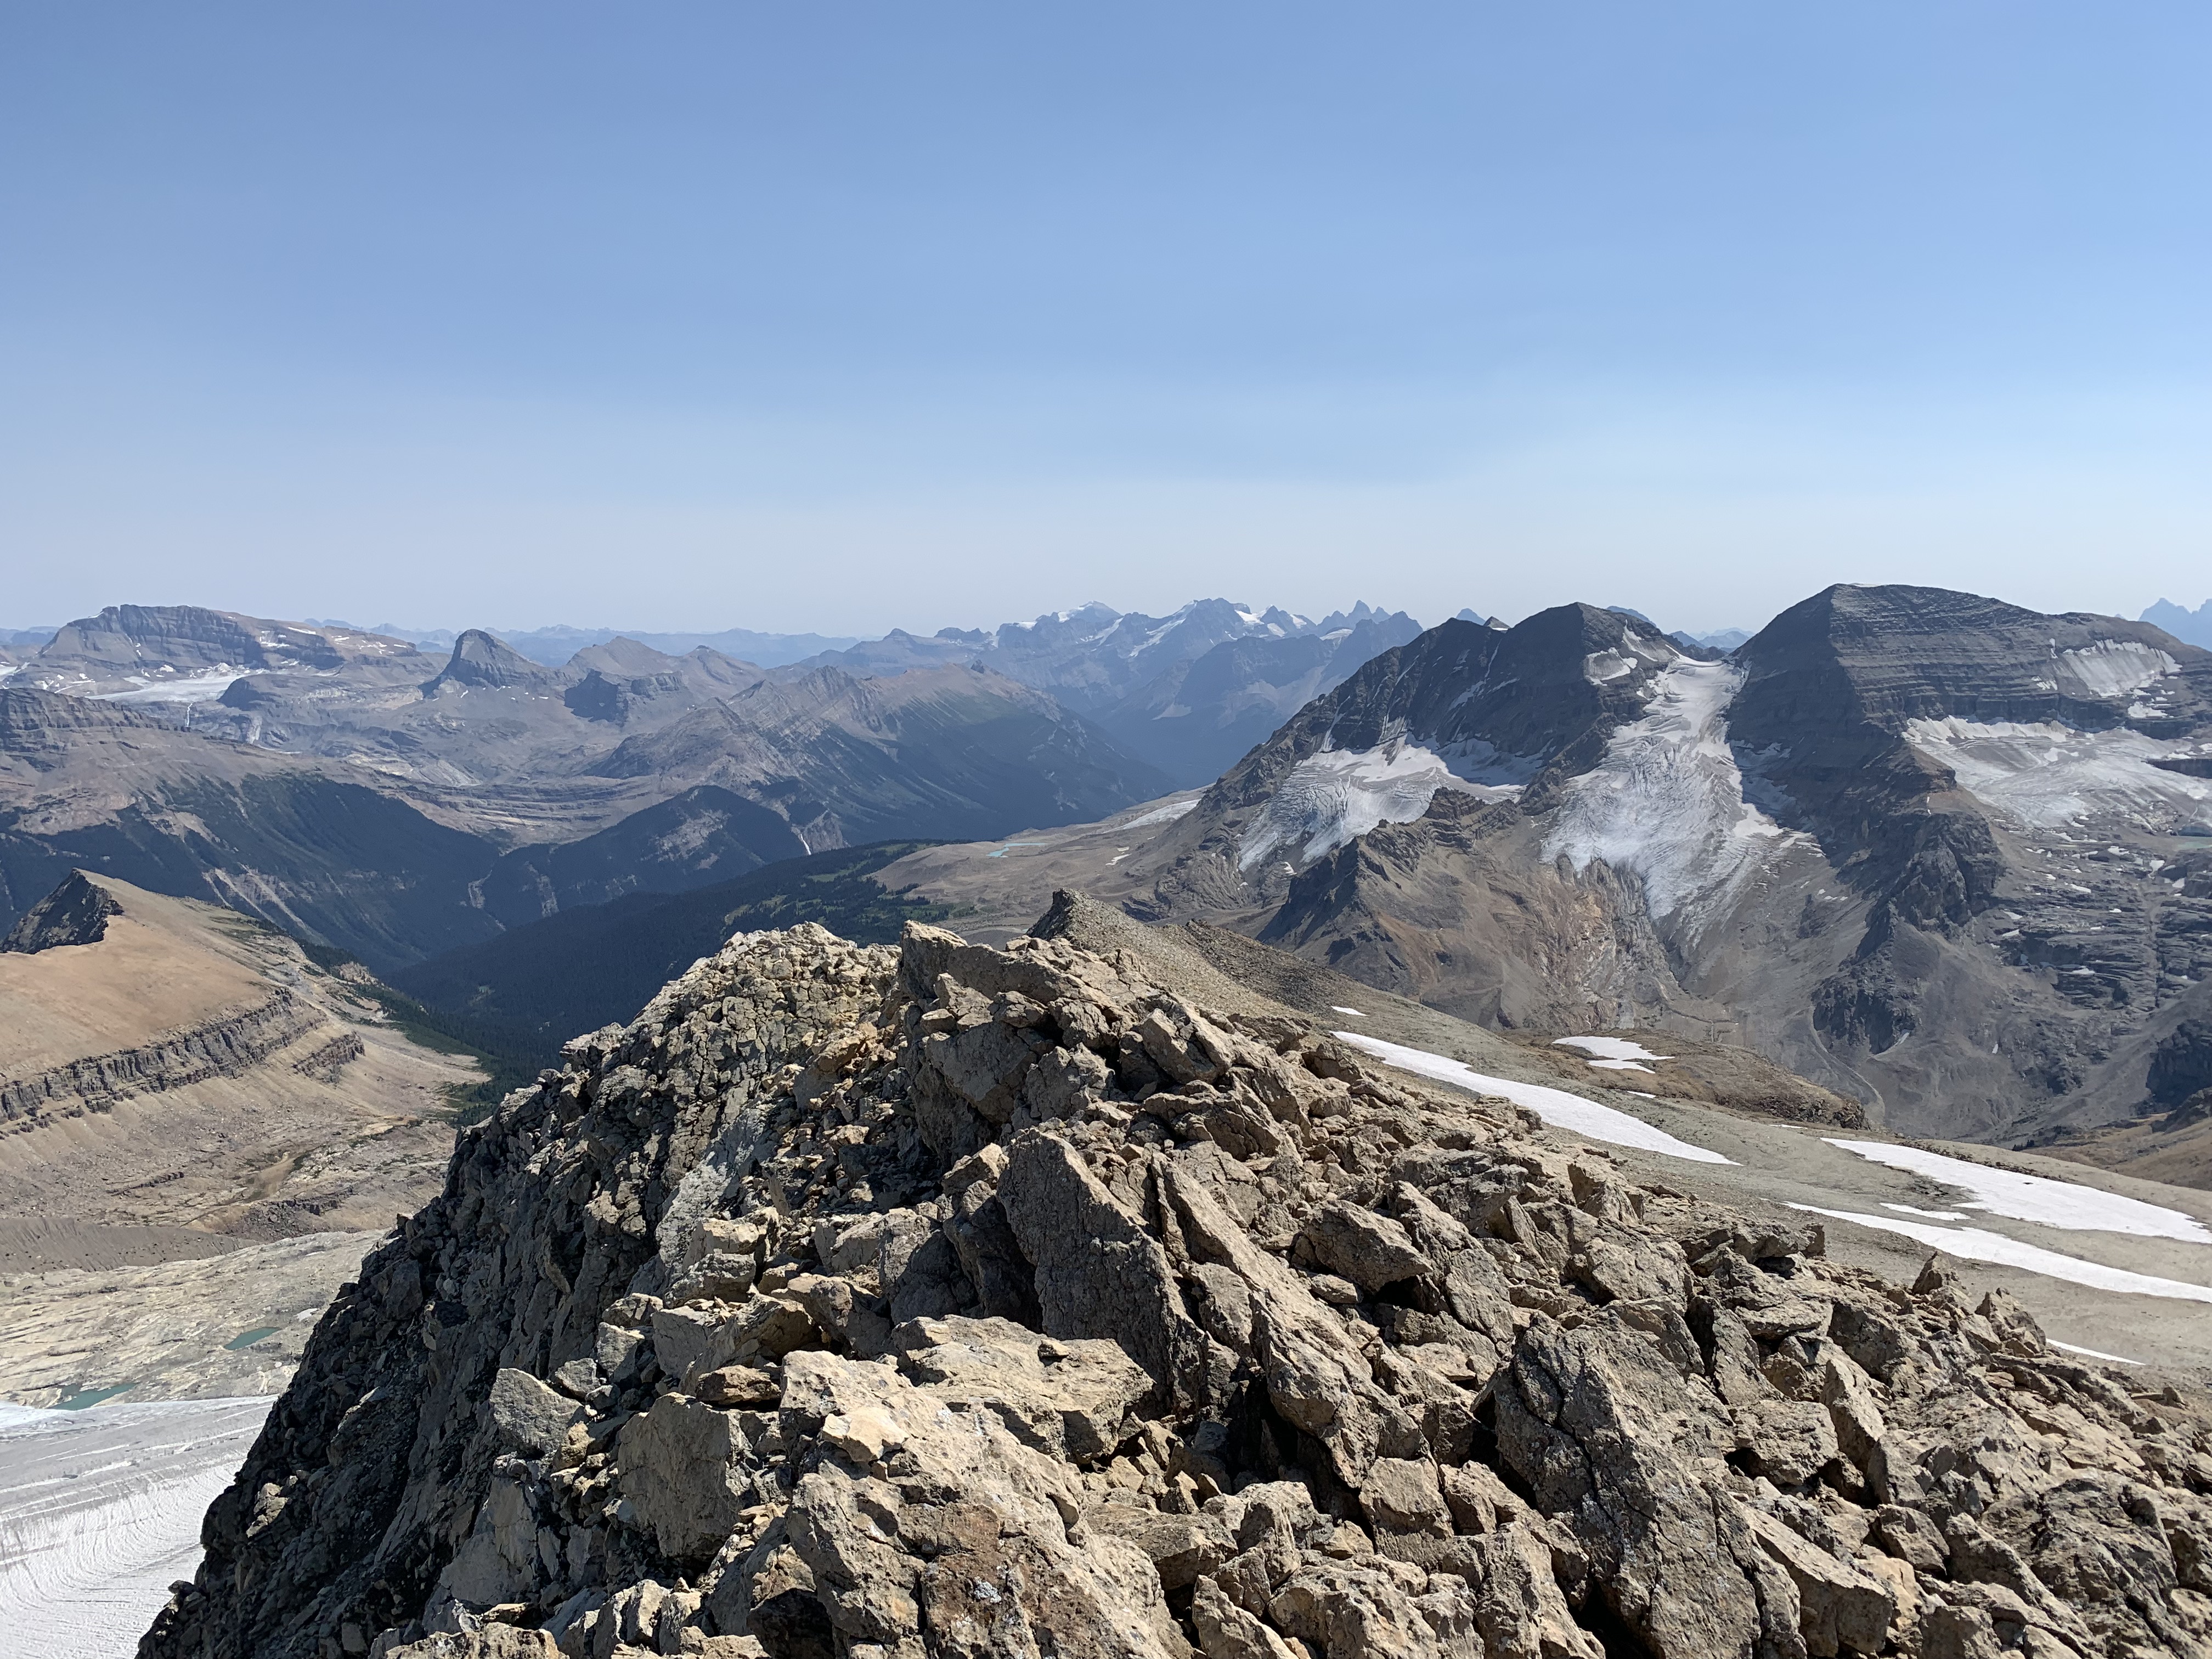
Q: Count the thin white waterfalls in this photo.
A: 2